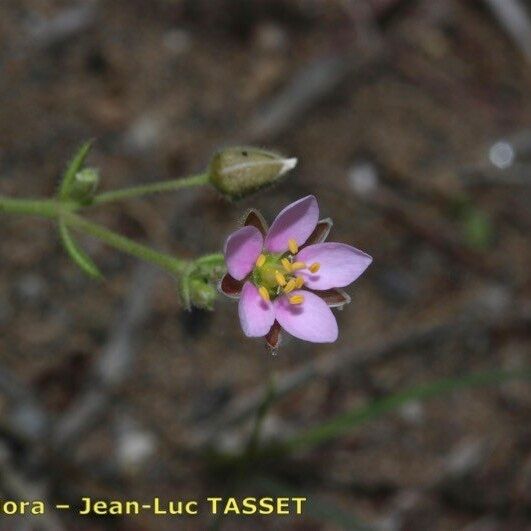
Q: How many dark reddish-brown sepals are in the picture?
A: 5